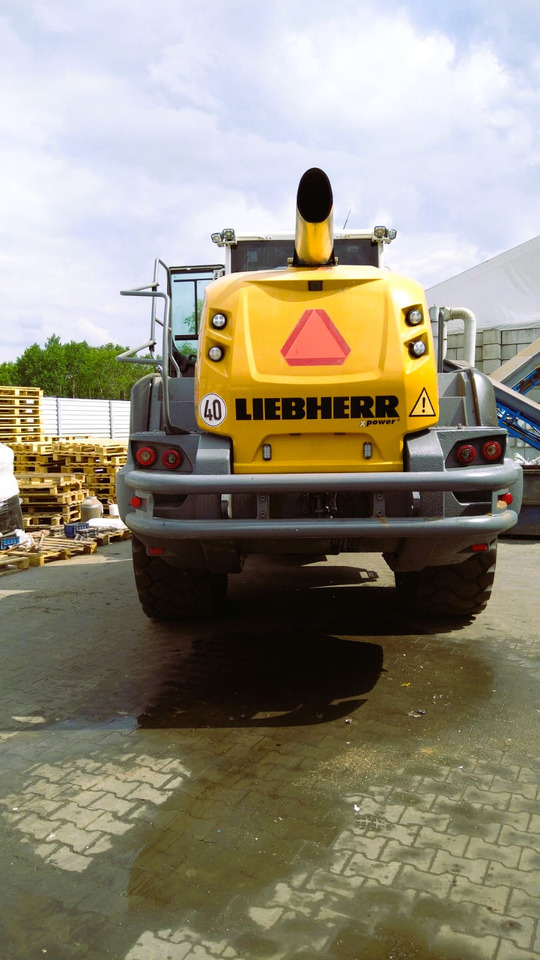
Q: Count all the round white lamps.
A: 4